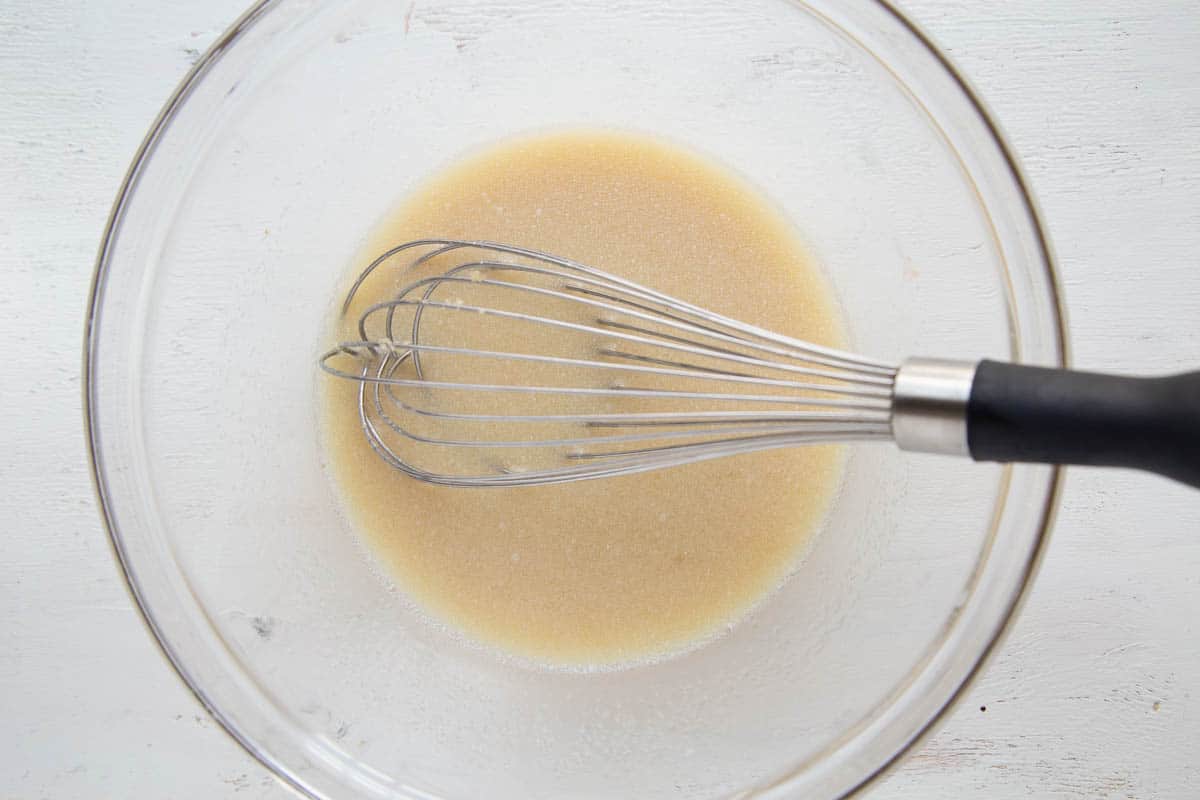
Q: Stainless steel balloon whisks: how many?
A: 1